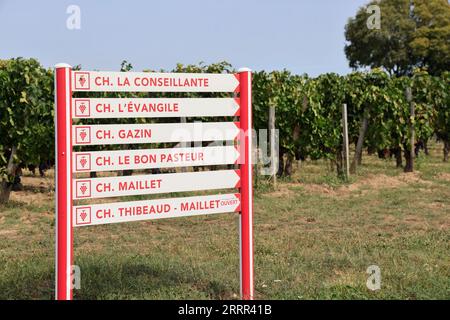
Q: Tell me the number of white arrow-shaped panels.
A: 6